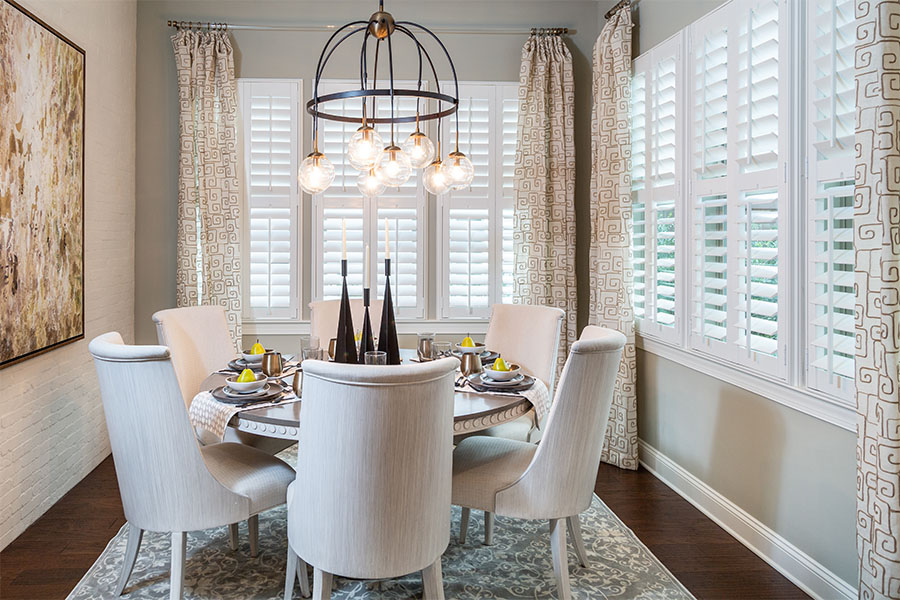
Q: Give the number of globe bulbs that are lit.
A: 7